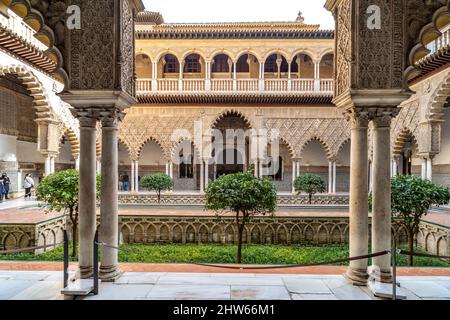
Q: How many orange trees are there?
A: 5